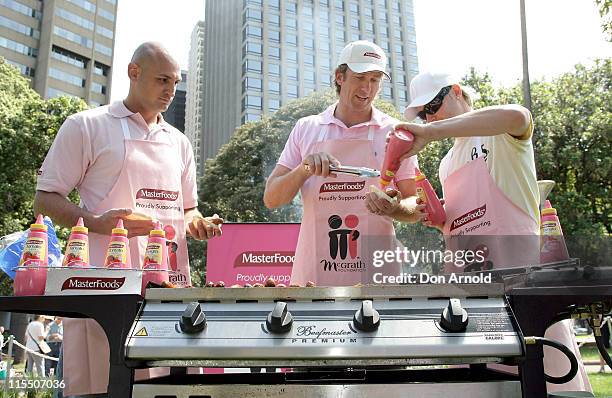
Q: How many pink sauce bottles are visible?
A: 7